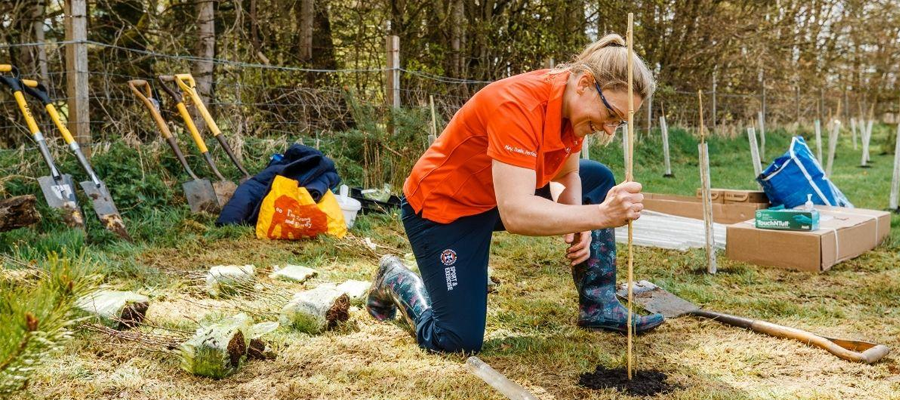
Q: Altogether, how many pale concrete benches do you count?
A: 0